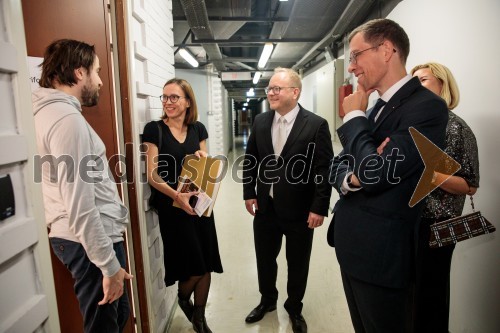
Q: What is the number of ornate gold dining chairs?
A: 0